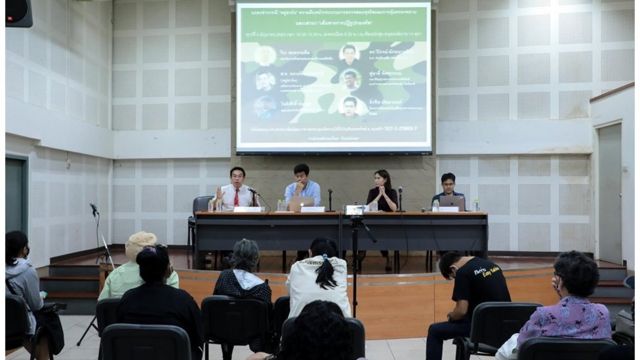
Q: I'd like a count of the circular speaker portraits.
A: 6